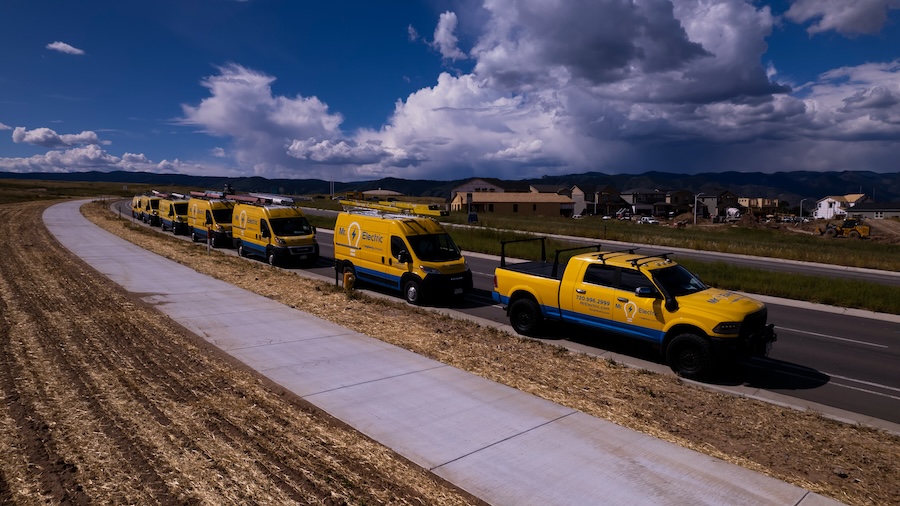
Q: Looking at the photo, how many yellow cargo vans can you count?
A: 6